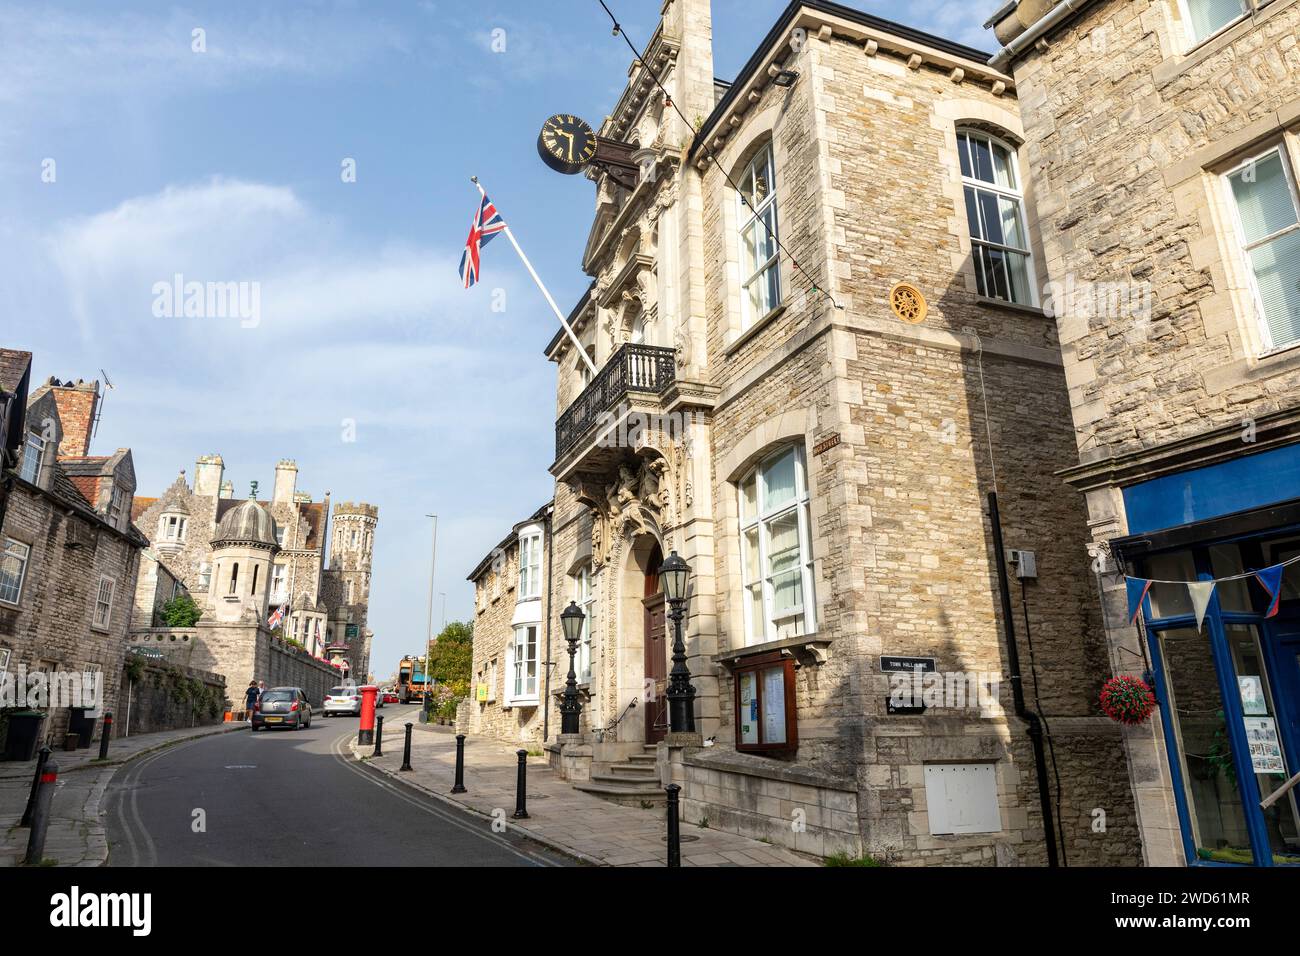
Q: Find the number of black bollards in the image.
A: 8